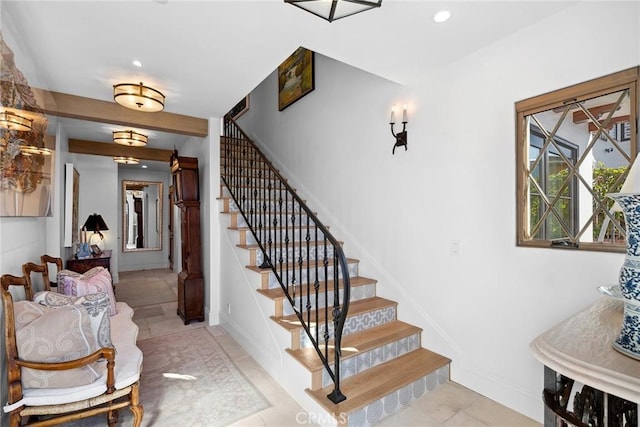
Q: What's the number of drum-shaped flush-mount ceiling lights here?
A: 3